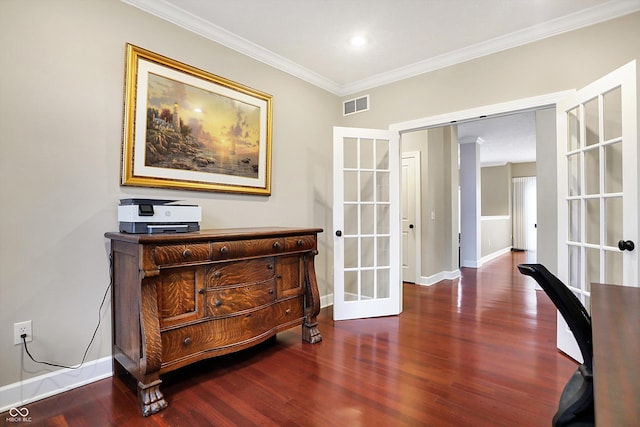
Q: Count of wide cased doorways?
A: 1